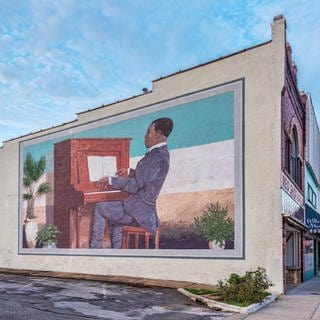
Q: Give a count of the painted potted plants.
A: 3